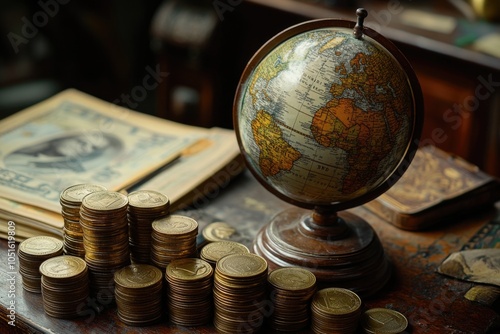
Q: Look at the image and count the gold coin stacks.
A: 13